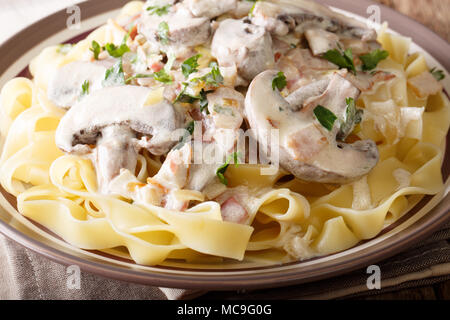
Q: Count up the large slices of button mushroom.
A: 2